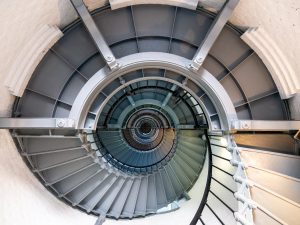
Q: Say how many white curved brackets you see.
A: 3